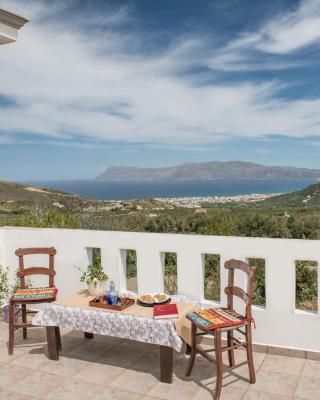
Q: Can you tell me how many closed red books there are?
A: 1